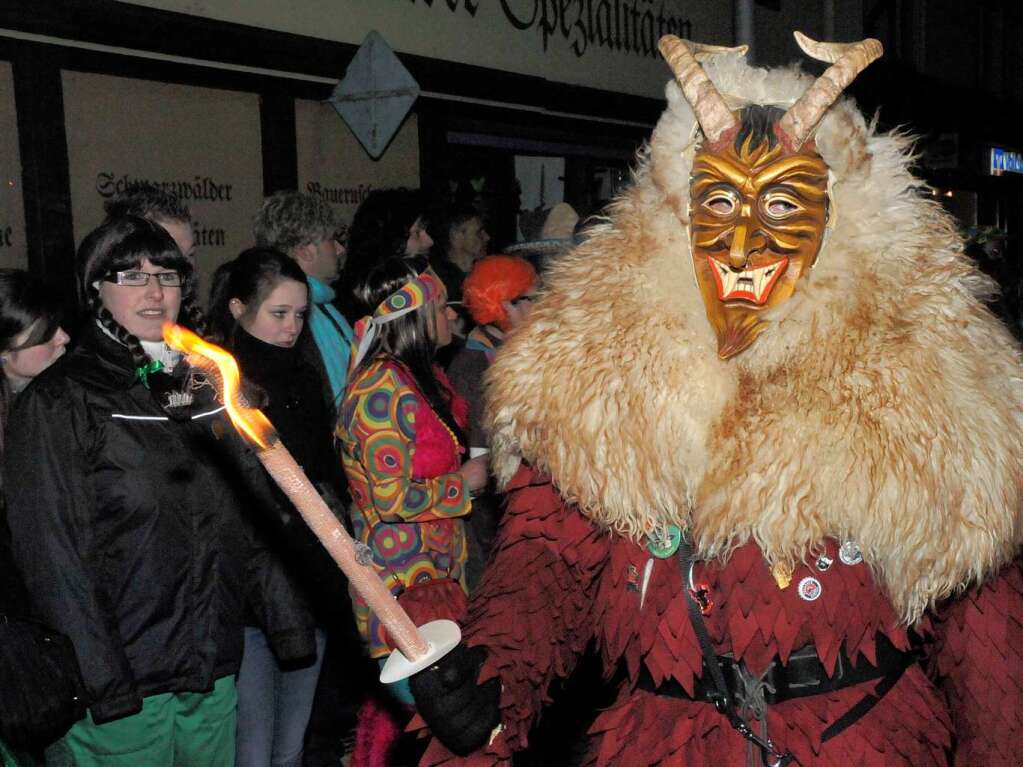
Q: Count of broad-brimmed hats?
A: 1